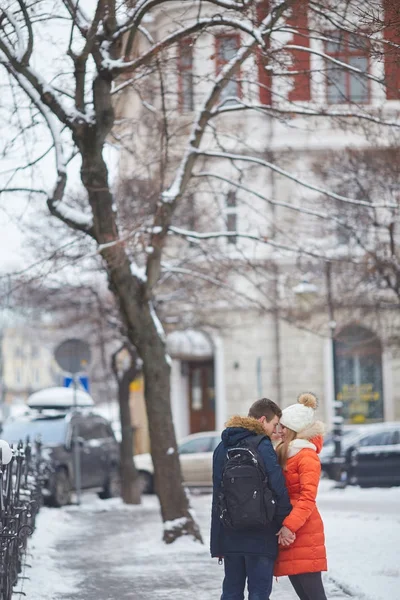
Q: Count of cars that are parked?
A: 3